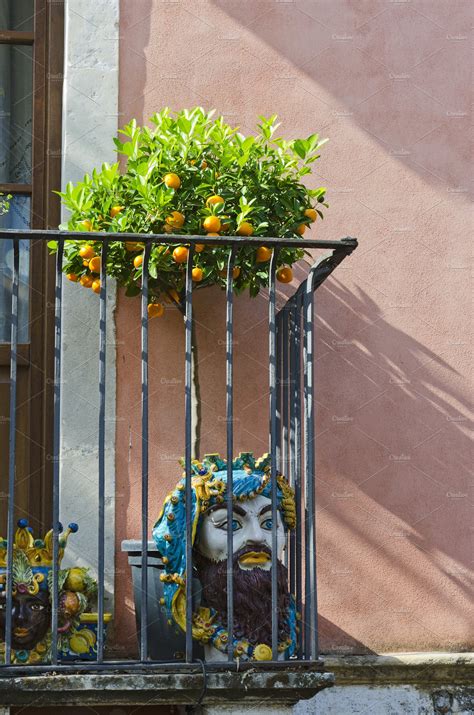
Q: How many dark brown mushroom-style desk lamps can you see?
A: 0